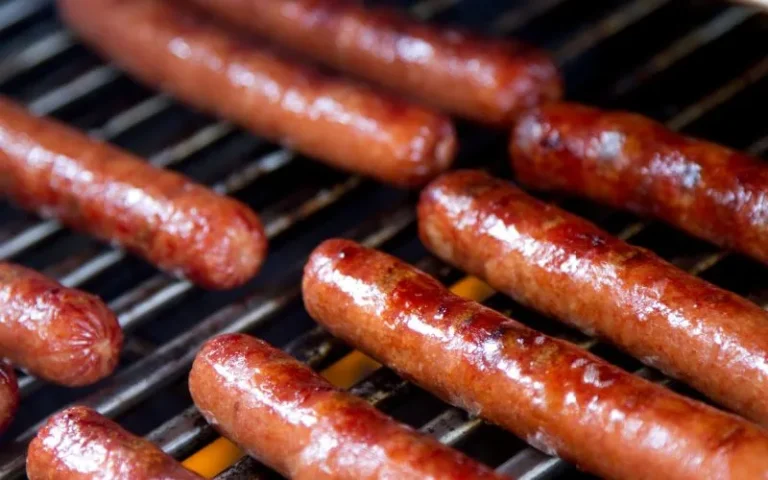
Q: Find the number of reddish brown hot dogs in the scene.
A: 10